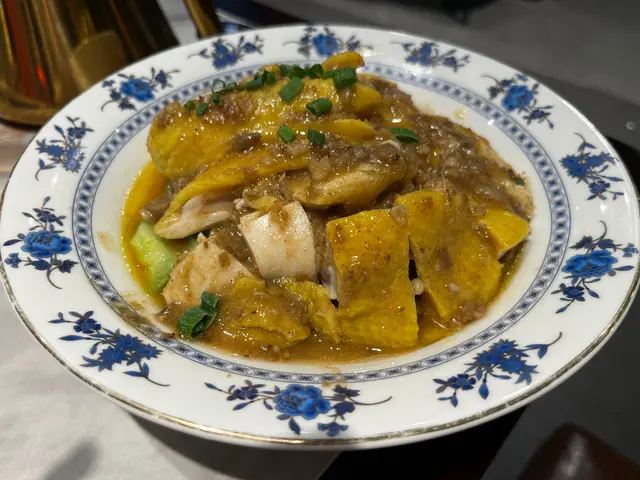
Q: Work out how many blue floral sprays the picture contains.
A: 12